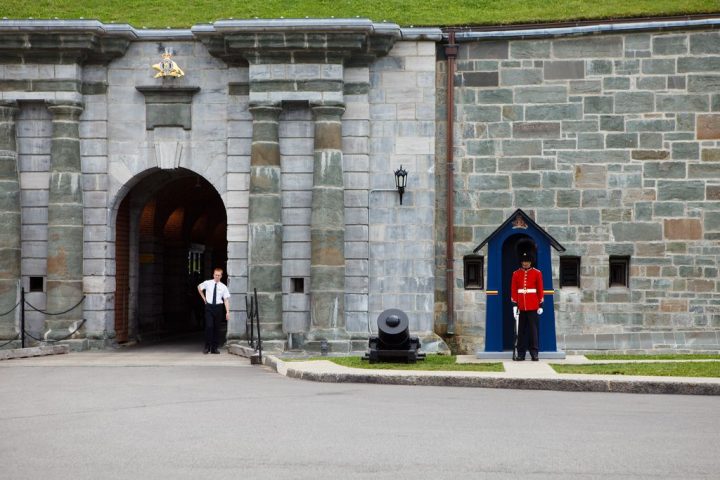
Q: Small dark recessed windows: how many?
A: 5